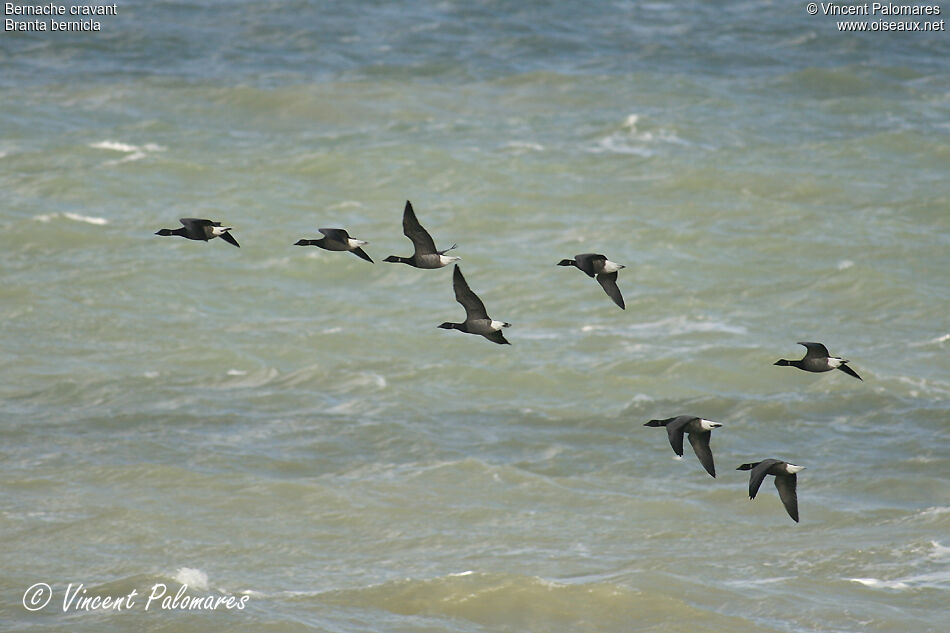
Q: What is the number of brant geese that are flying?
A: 8